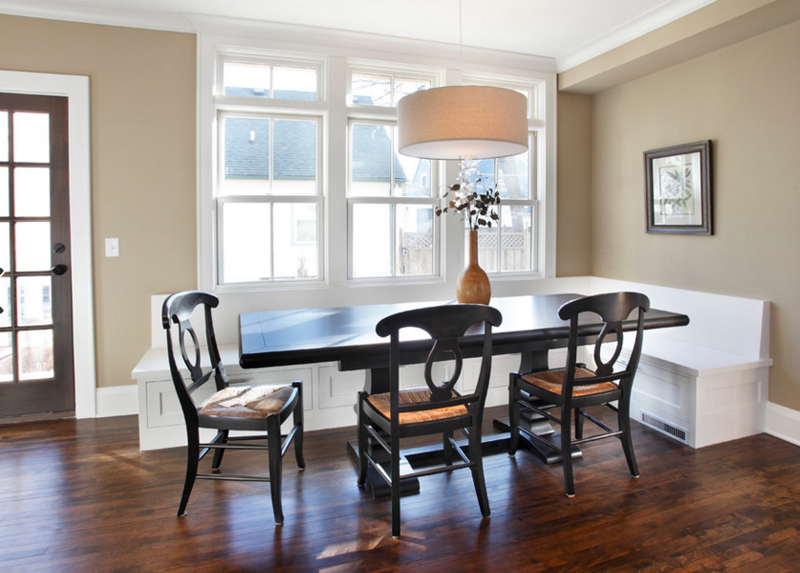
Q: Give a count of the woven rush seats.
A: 3